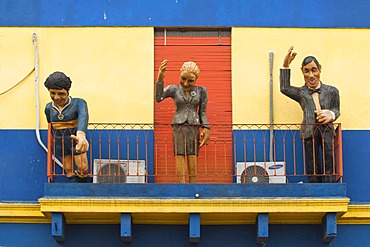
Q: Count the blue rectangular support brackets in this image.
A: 5